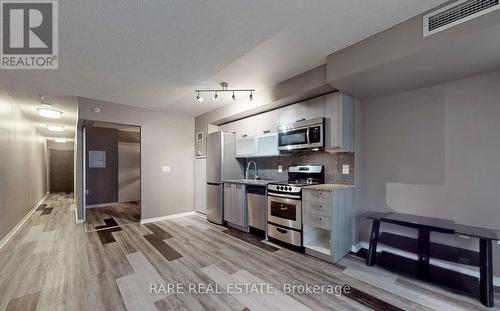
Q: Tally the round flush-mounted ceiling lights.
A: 3